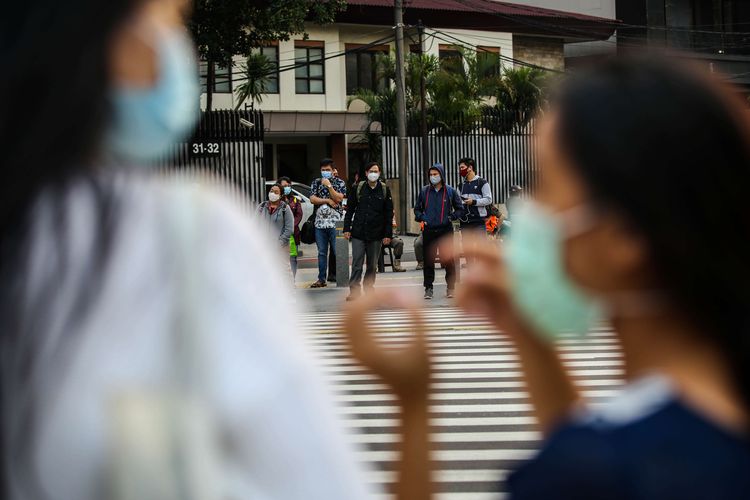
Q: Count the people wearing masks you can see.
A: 8